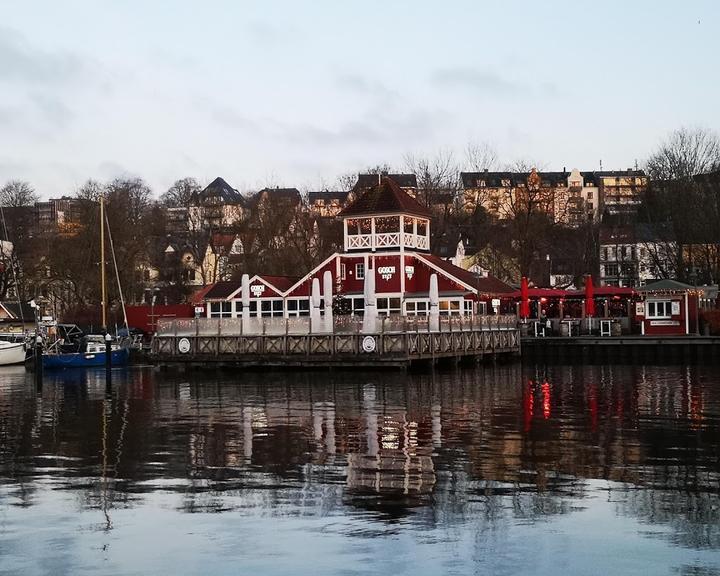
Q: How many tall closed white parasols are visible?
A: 5